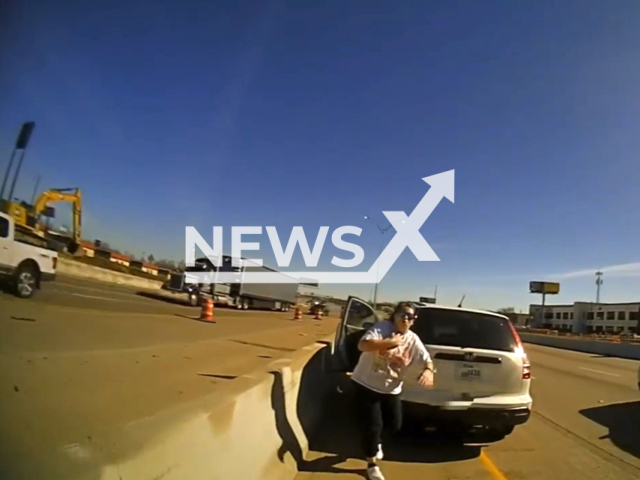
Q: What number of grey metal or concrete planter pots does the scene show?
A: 0